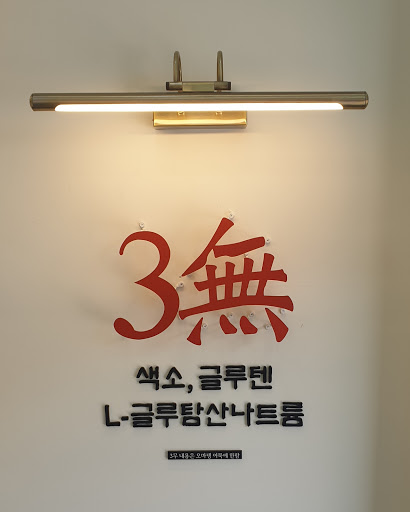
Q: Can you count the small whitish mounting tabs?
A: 9